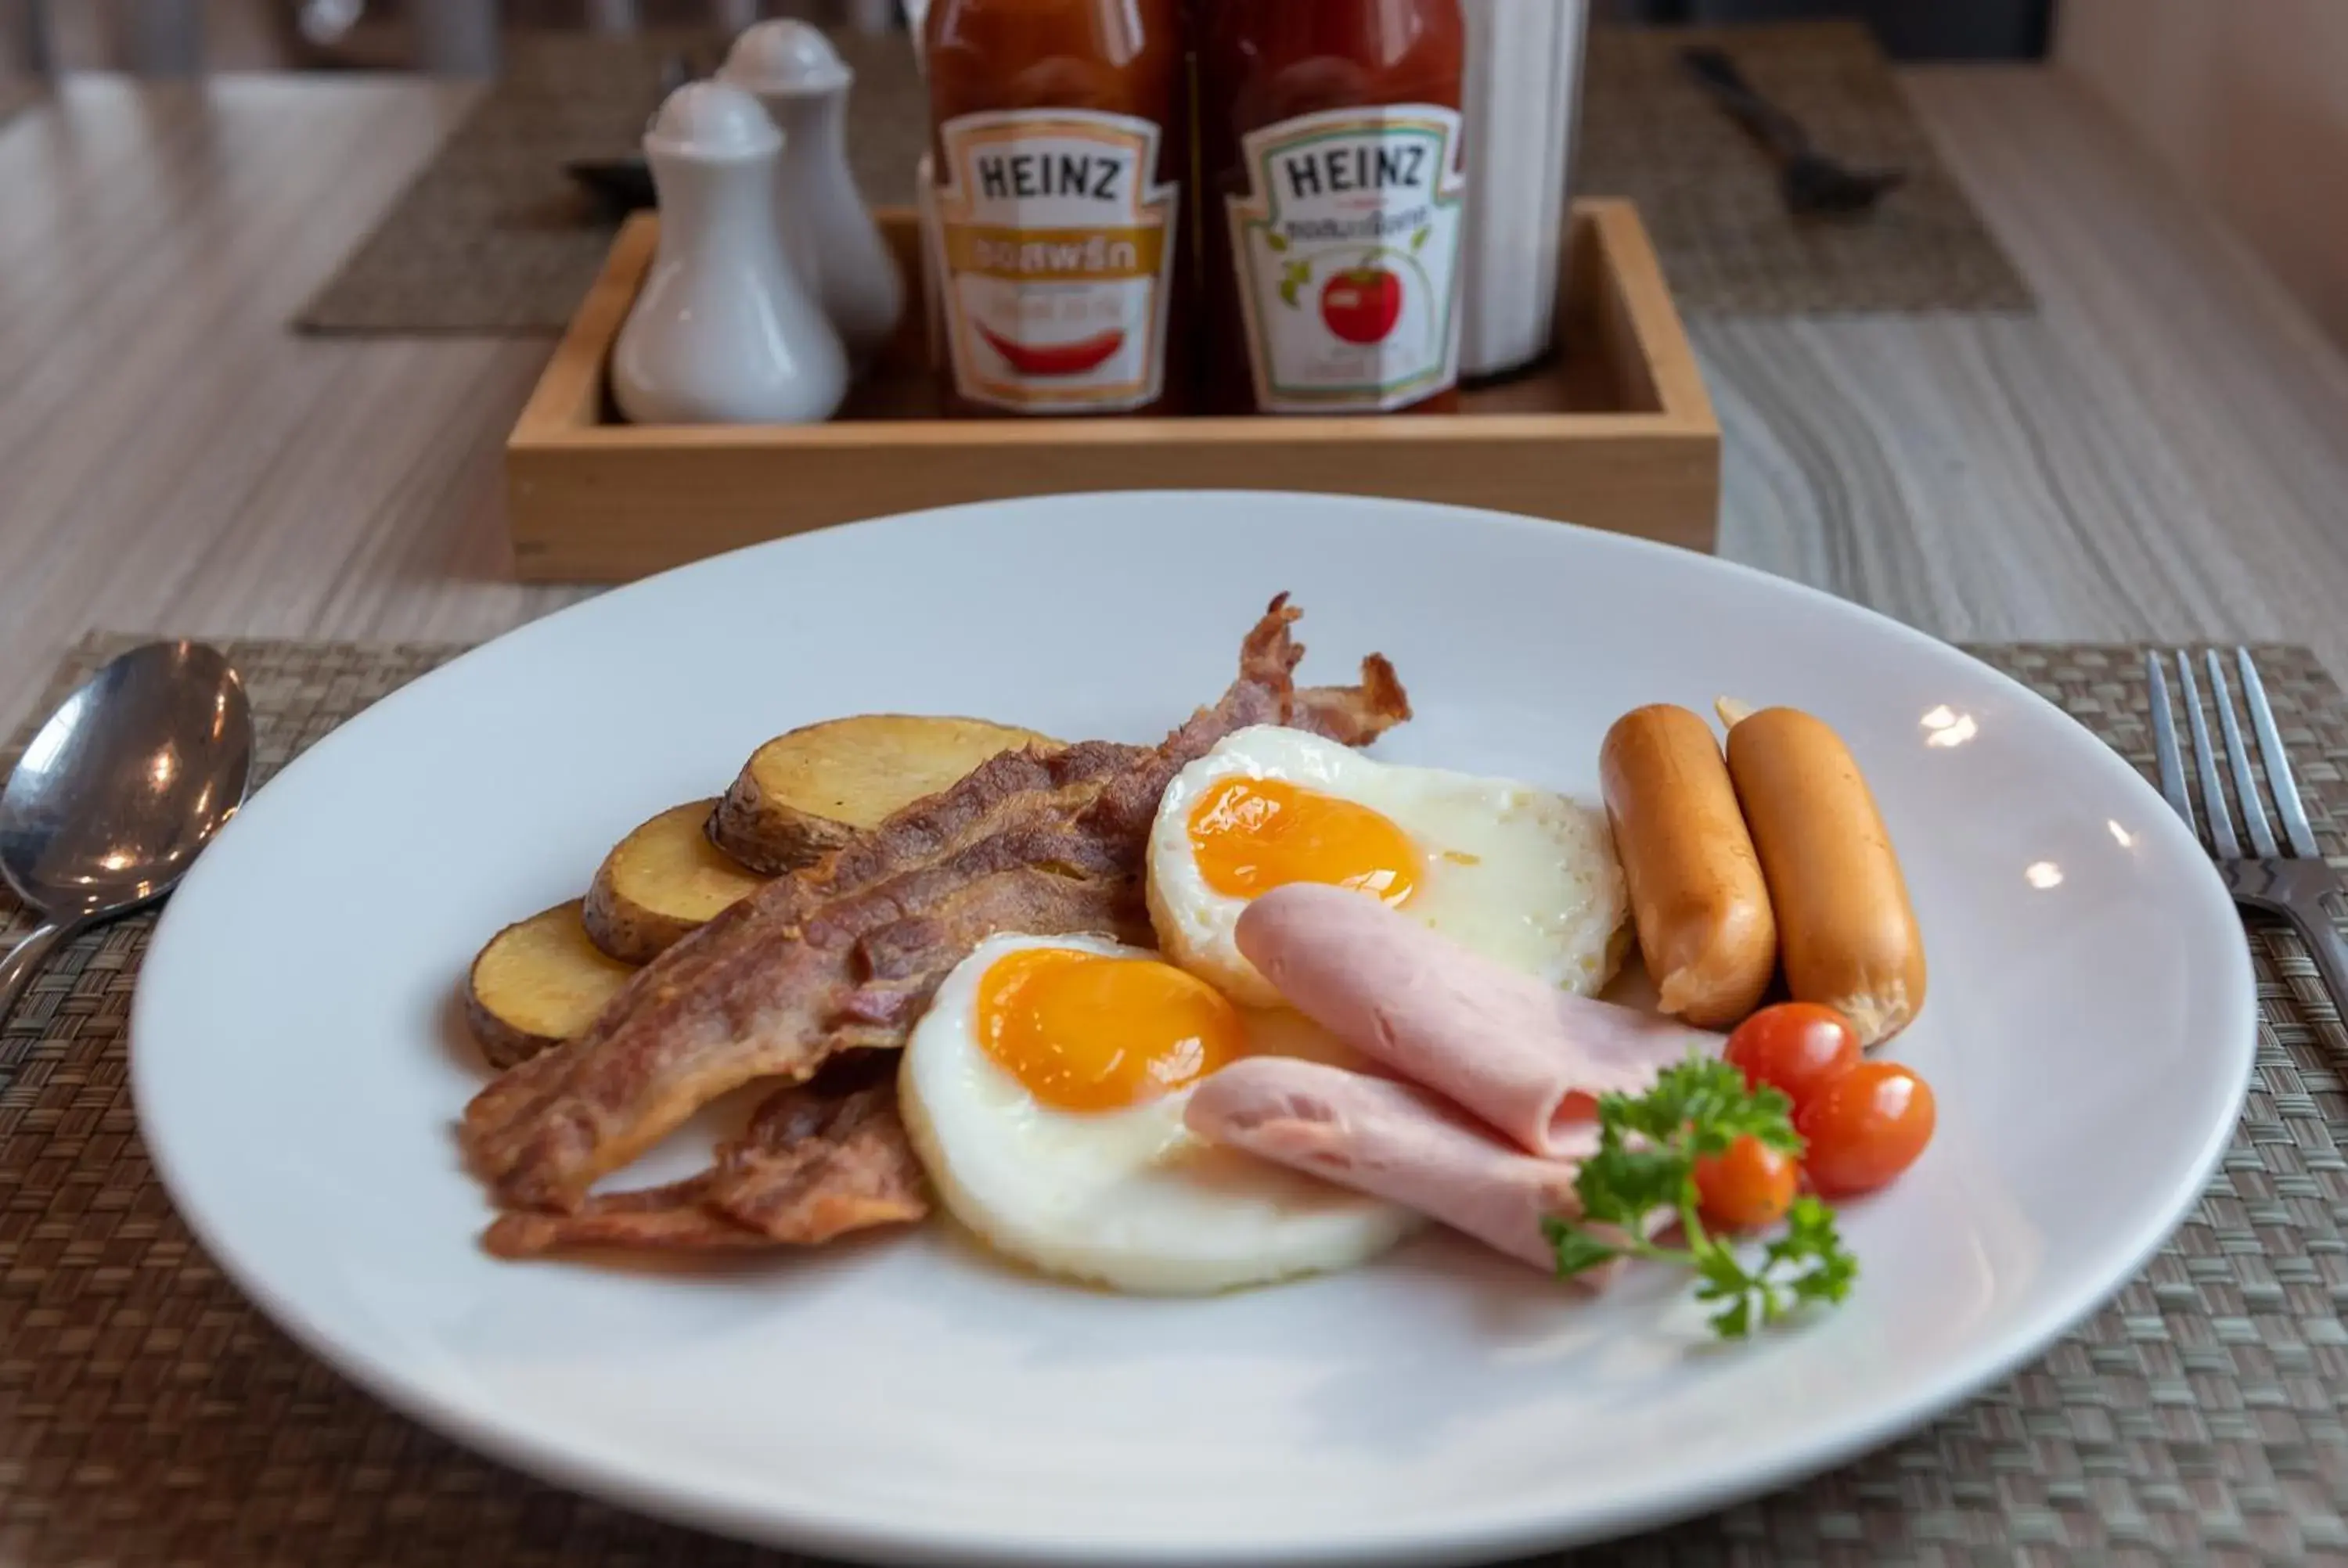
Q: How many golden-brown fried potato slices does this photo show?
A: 3